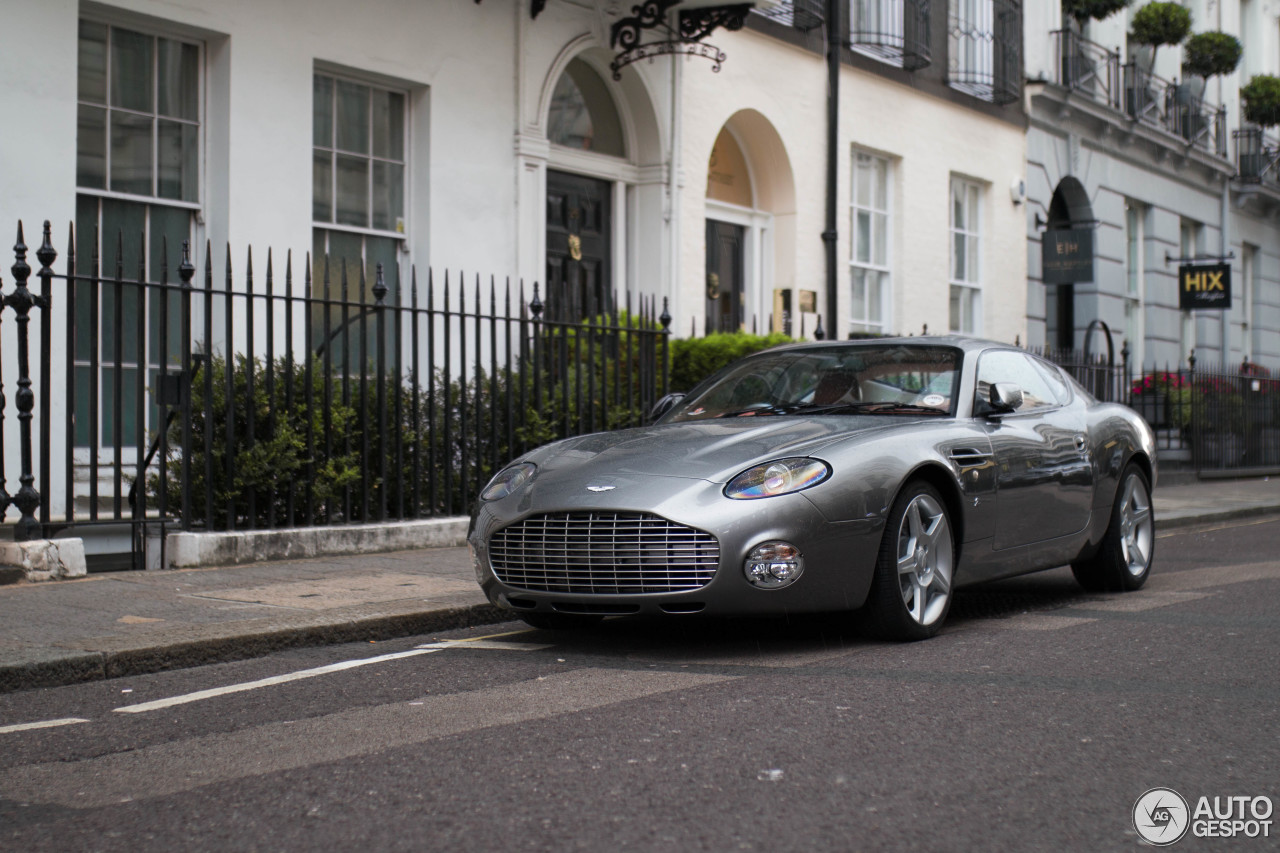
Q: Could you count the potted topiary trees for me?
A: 4